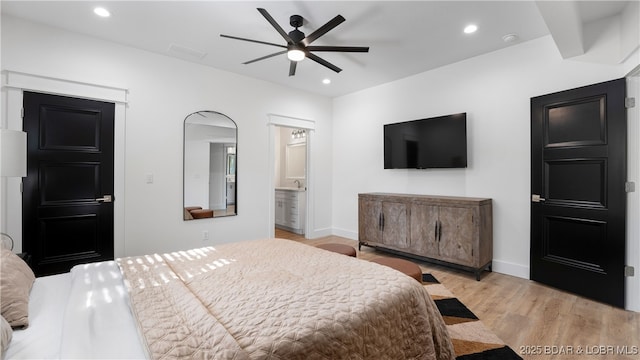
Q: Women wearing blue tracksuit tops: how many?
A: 0